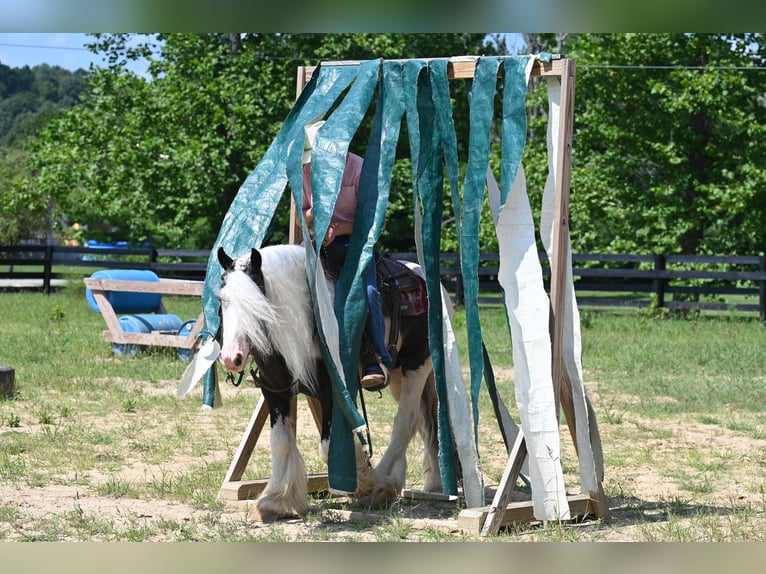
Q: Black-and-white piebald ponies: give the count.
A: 1